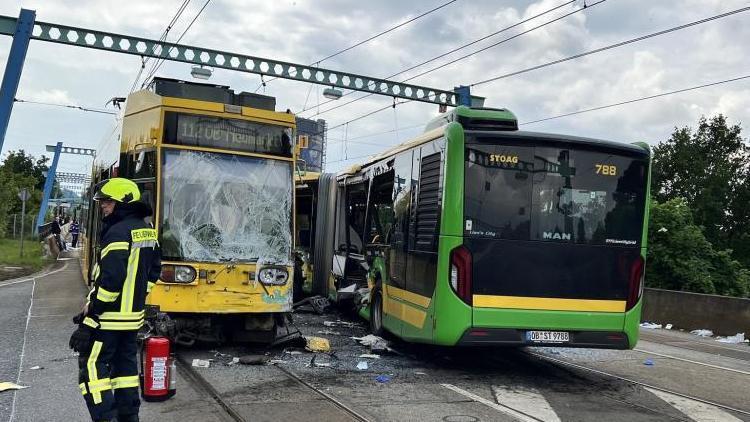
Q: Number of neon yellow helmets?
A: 1